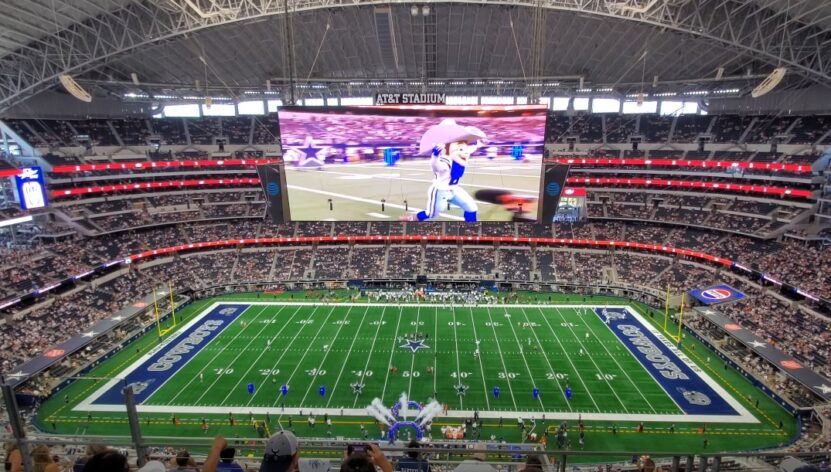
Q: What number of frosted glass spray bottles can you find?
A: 0